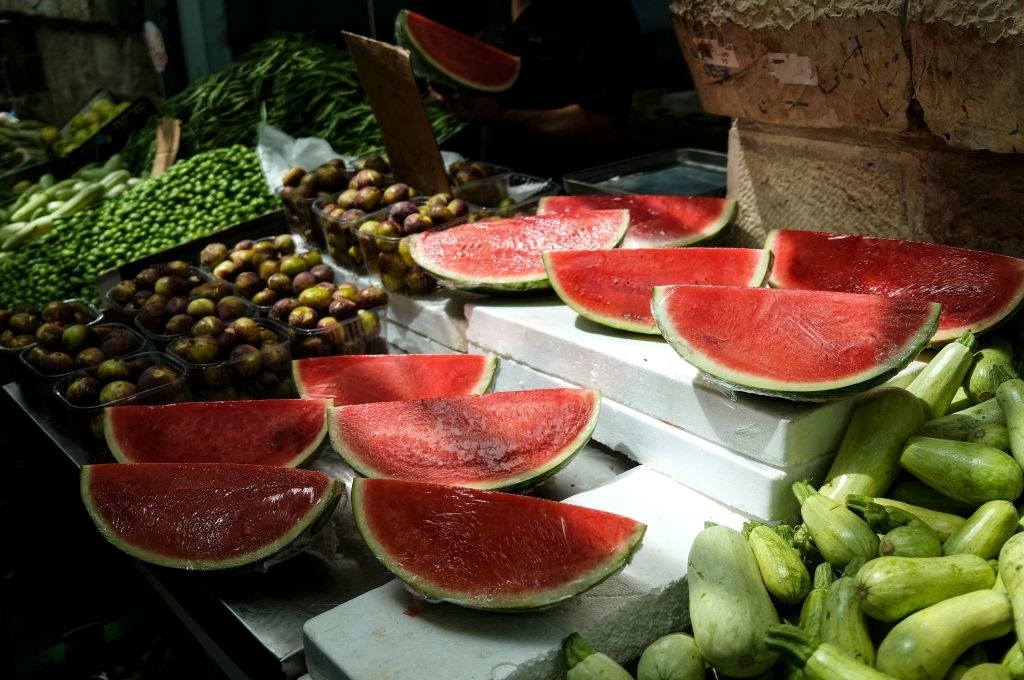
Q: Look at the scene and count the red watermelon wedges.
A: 11